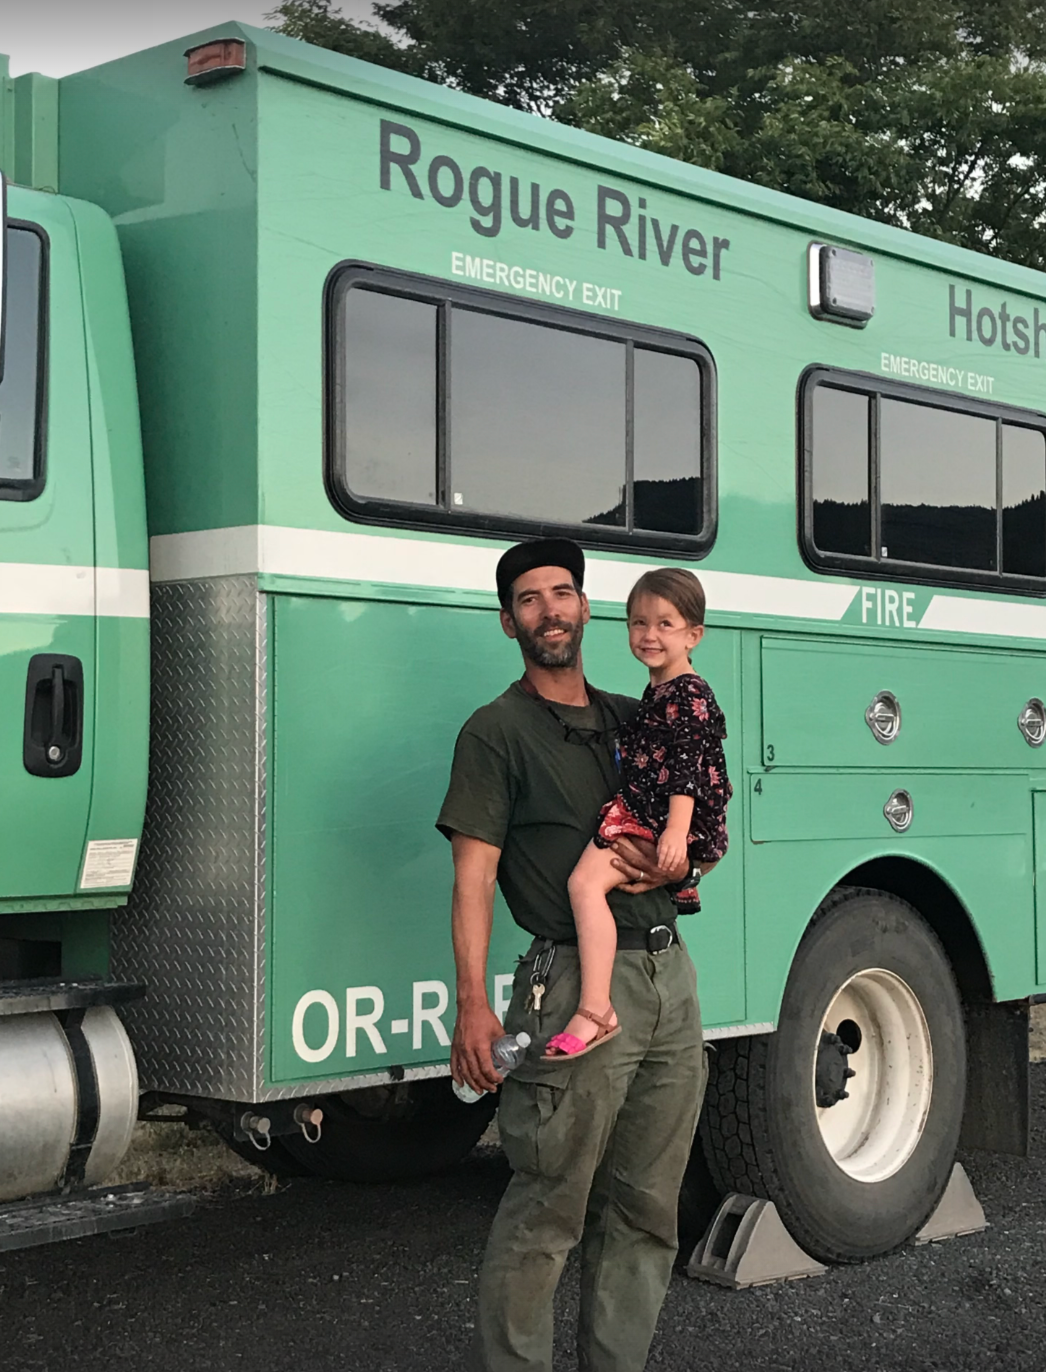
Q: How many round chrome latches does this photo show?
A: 3